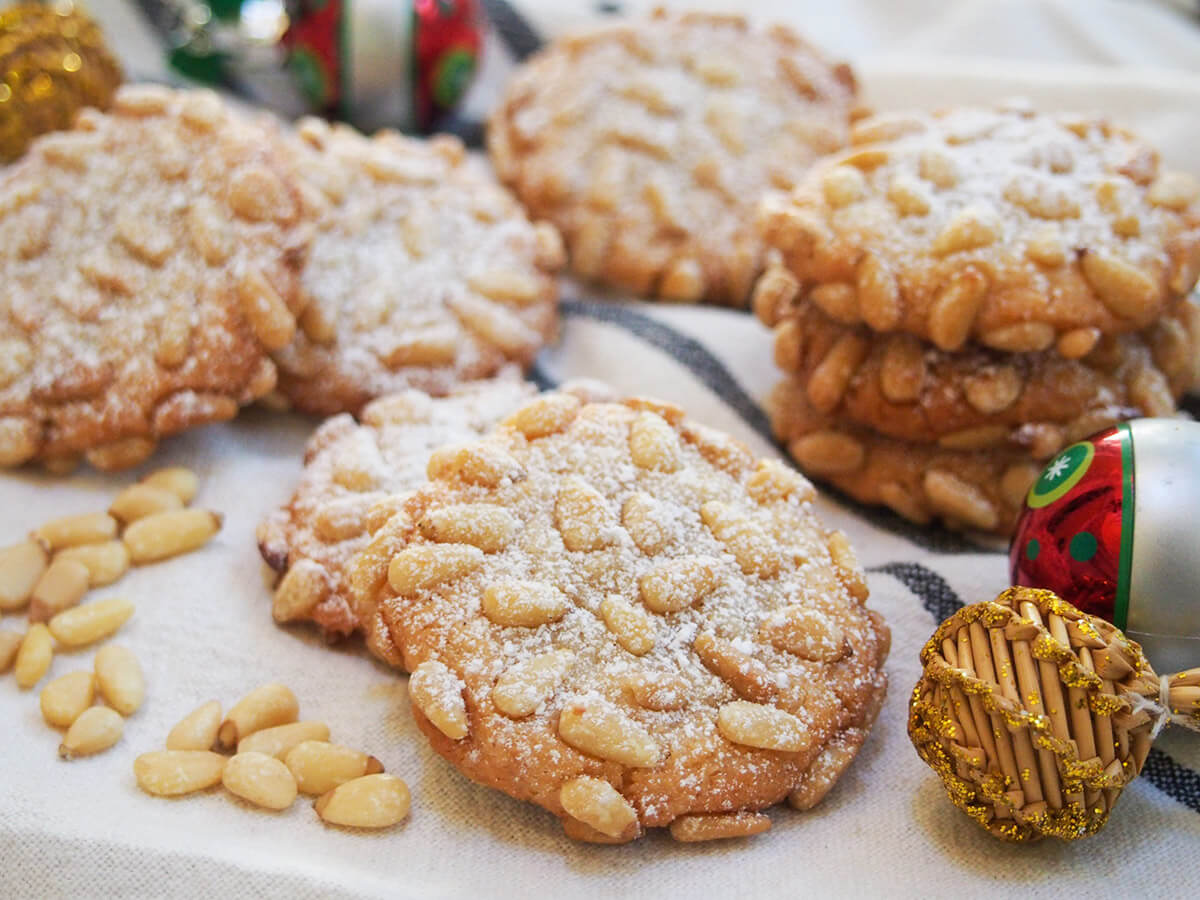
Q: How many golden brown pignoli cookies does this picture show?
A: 8